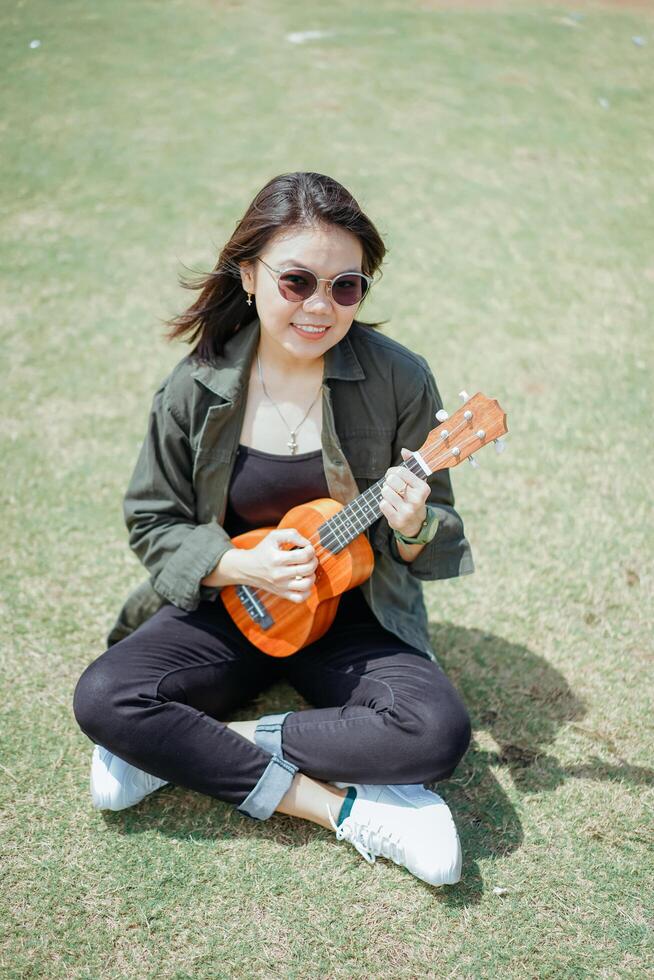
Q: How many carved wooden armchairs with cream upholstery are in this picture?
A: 0